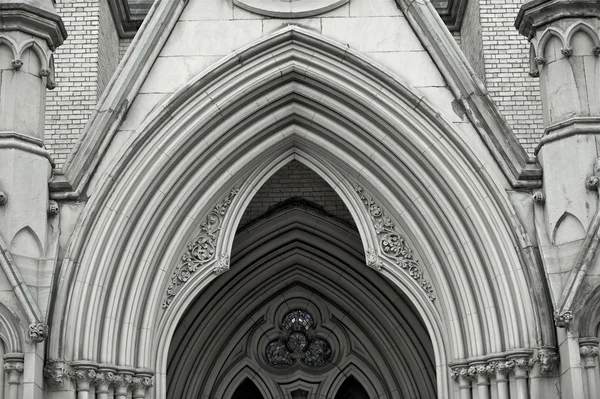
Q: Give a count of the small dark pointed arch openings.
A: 2